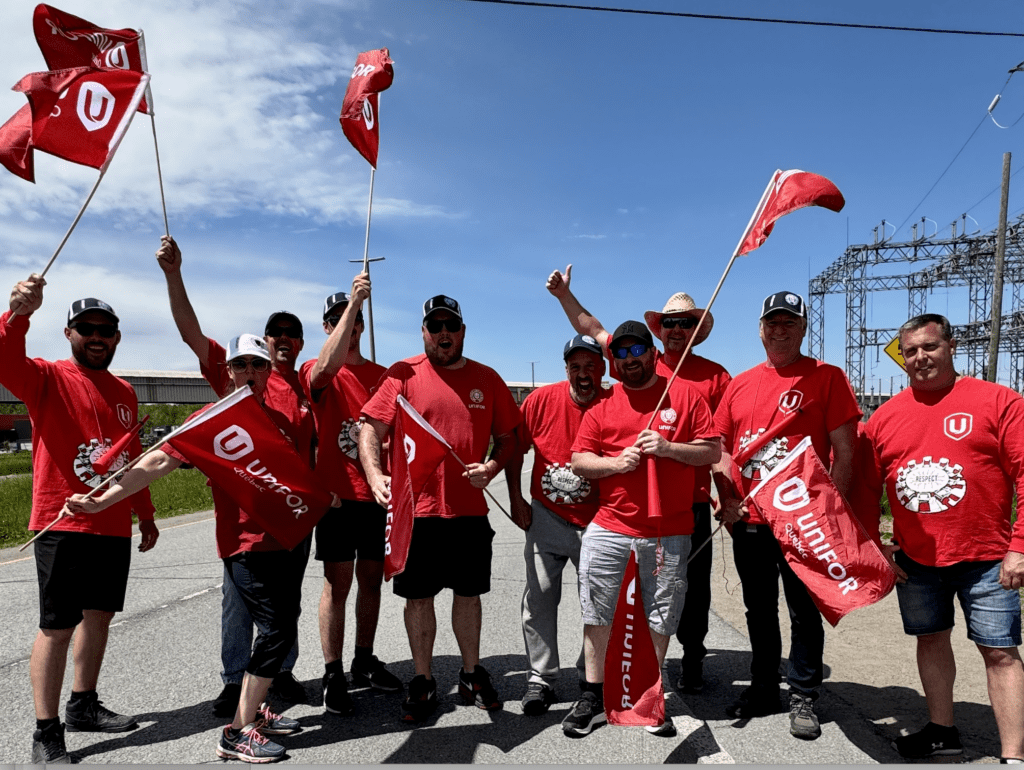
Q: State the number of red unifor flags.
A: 8